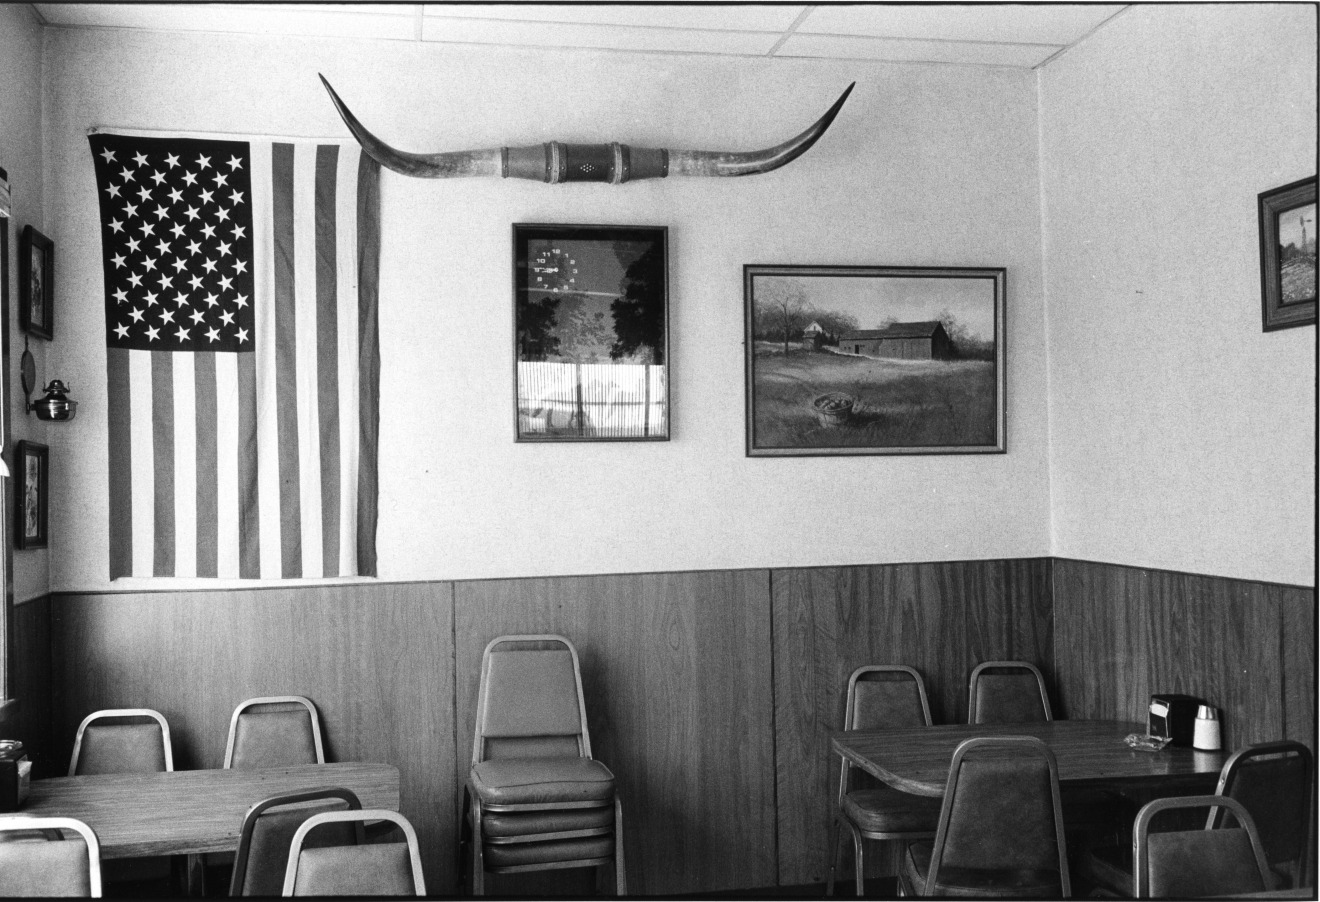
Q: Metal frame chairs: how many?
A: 13